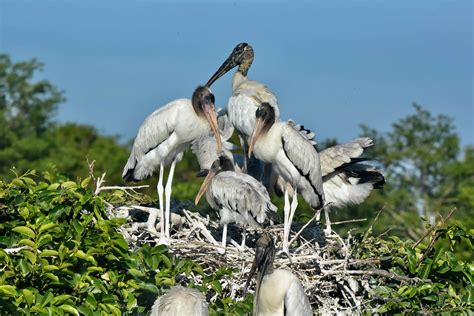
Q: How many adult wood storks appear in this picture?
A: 2